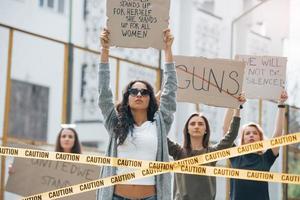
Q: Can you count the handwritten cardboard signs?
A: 4